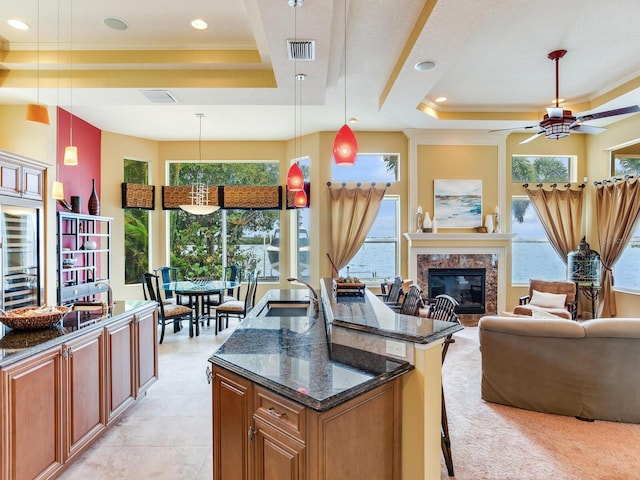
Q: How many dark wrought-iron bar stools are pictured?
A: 3